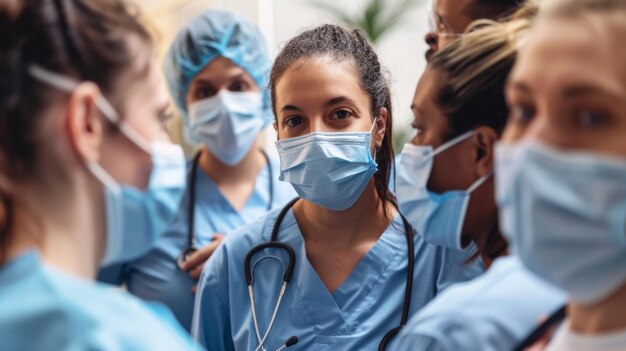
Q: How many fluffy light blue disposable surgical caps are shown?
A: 1